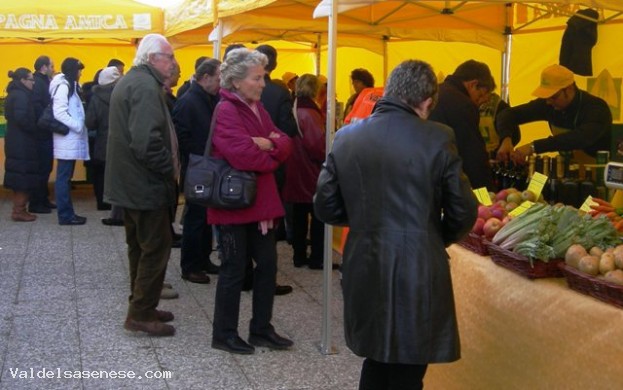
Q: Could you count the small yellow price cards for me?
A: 4